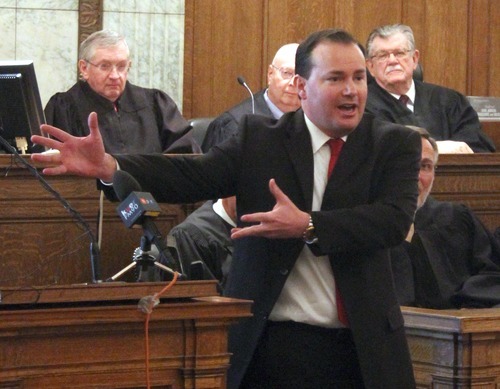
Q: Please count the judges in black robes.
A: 5